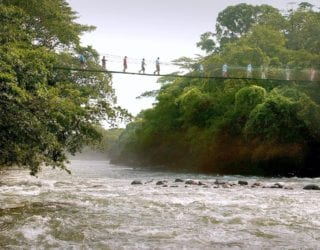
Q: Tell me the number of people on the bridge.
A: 11